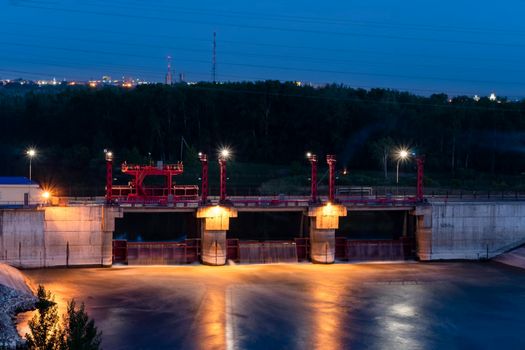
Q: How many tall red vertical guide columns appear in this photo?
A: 6